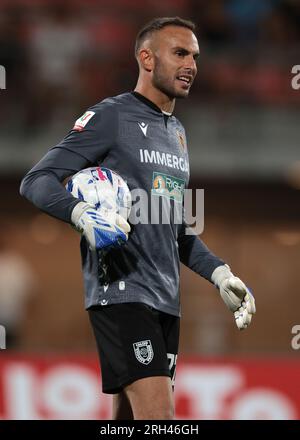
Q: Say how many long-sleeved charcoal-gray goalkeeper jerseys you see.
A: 1